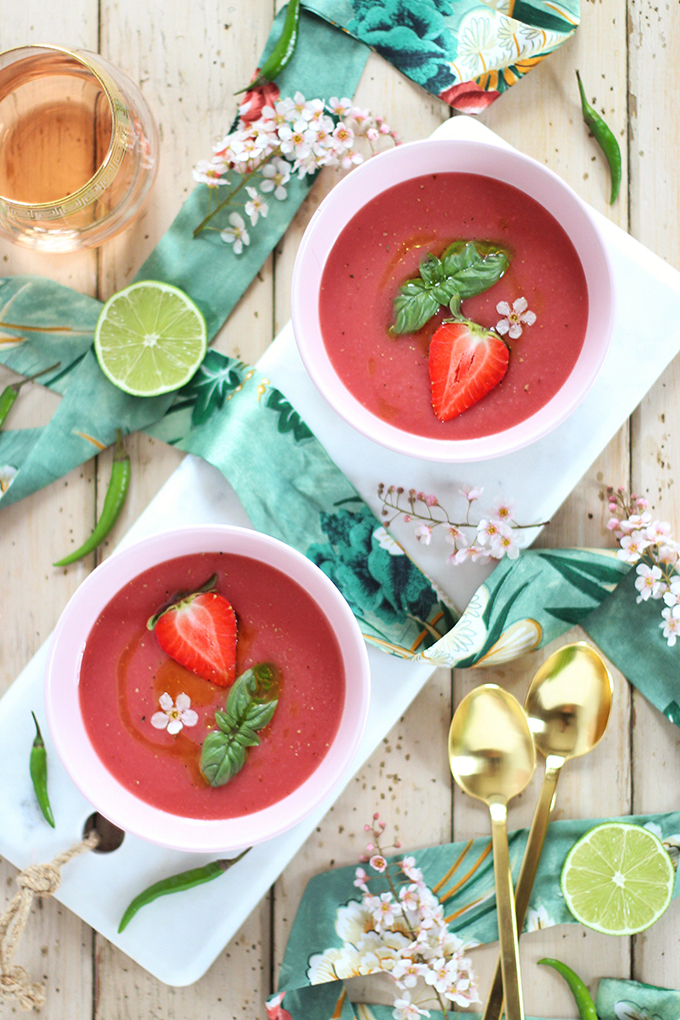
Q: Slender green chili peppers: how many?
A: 7